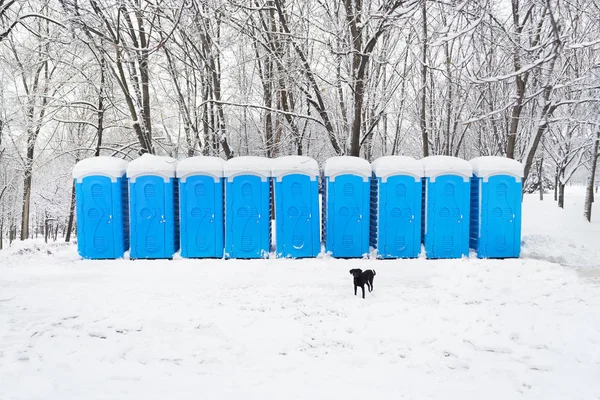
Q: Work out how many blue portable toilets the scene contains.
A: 9